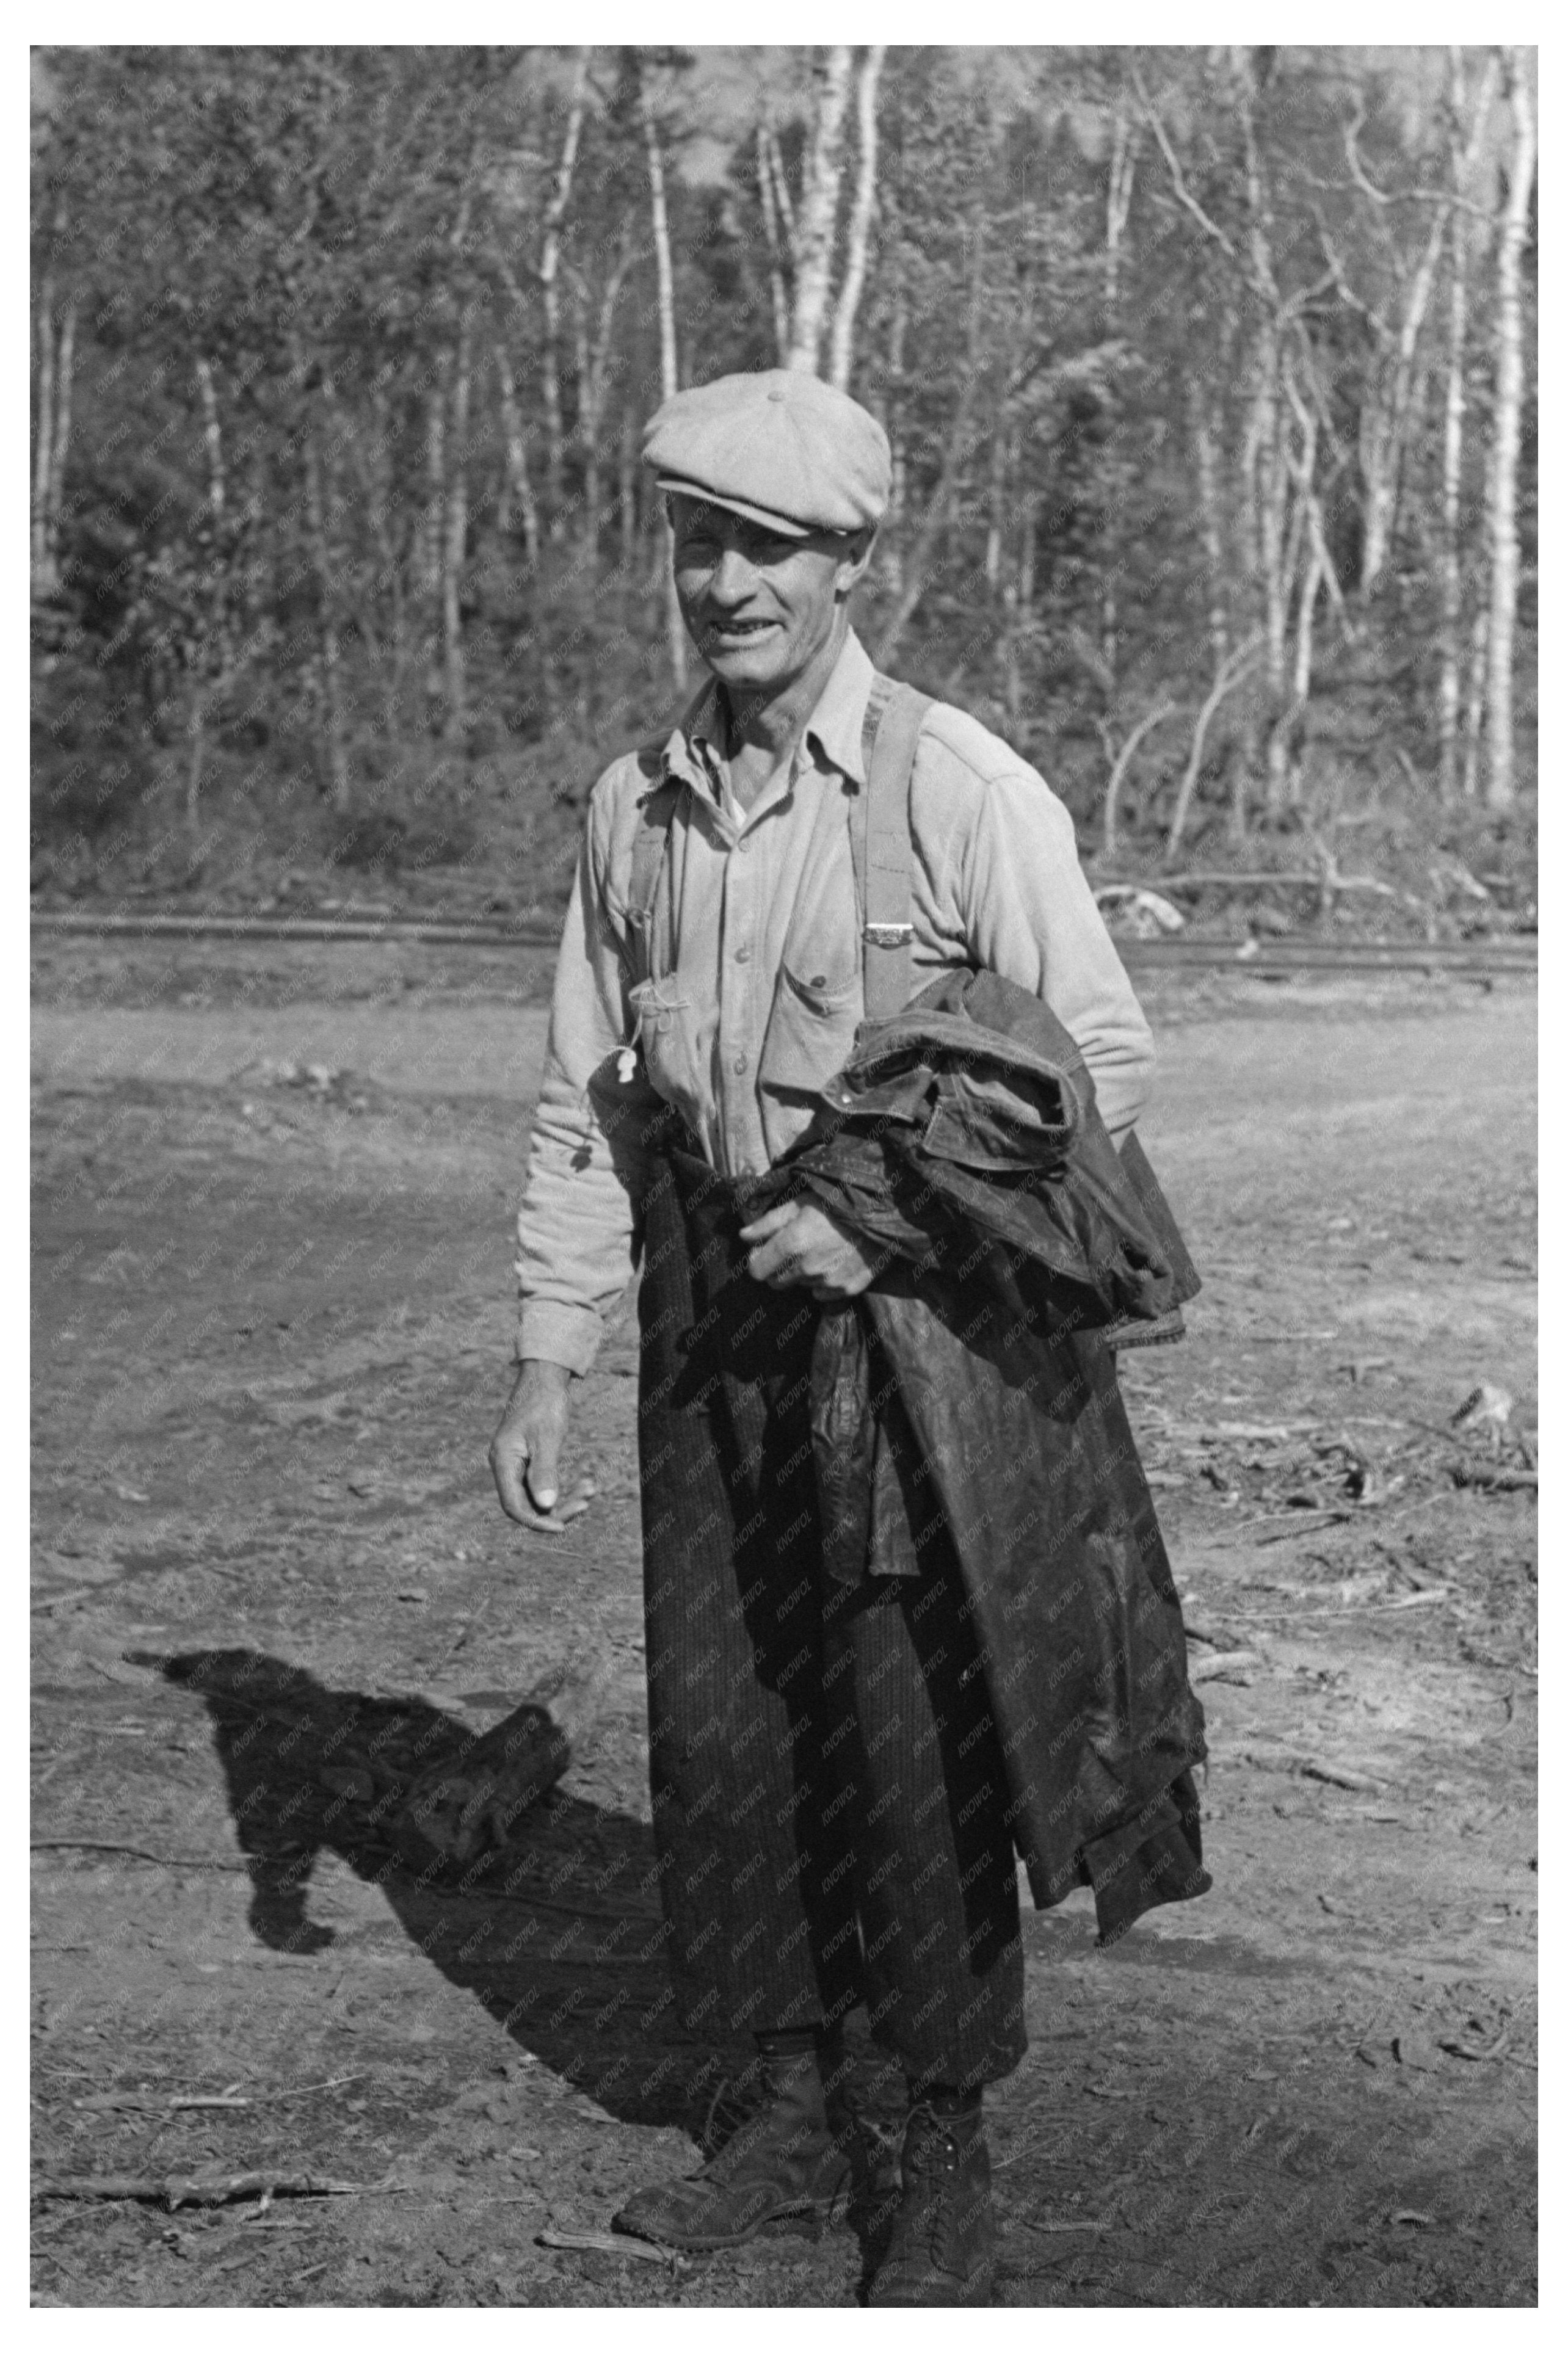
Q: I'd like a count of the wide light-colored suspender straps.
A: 2